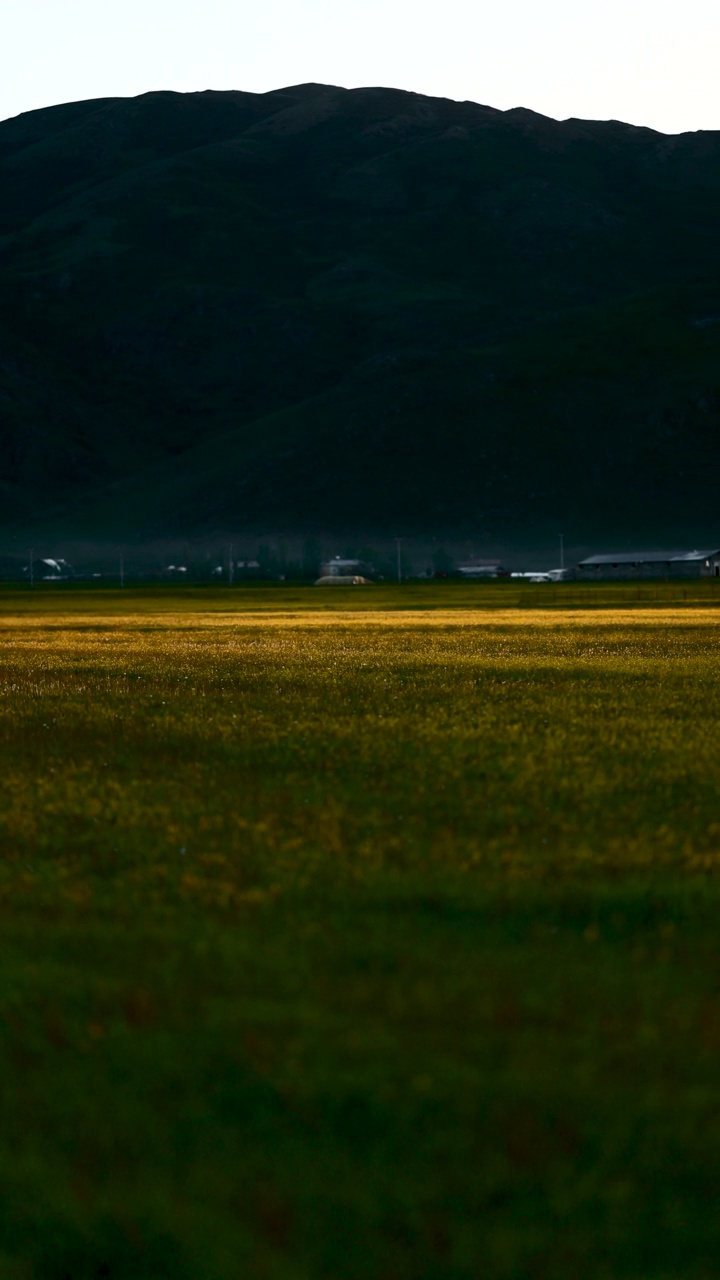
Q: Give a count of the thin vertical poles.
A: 5